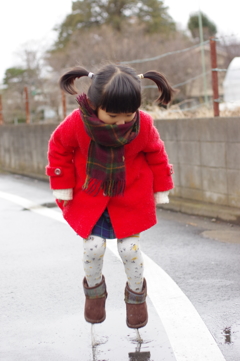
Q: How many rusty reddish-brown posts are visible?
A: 4